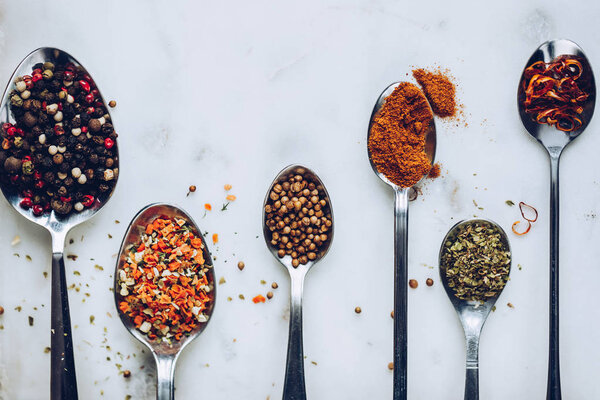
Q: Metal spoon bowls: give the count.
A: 6